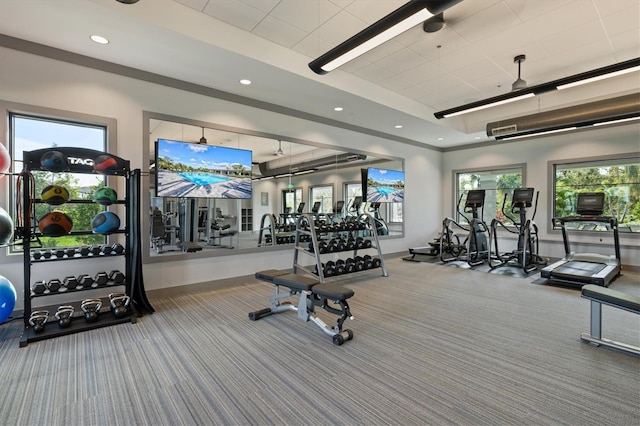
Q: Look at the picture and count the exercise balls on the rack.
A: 6